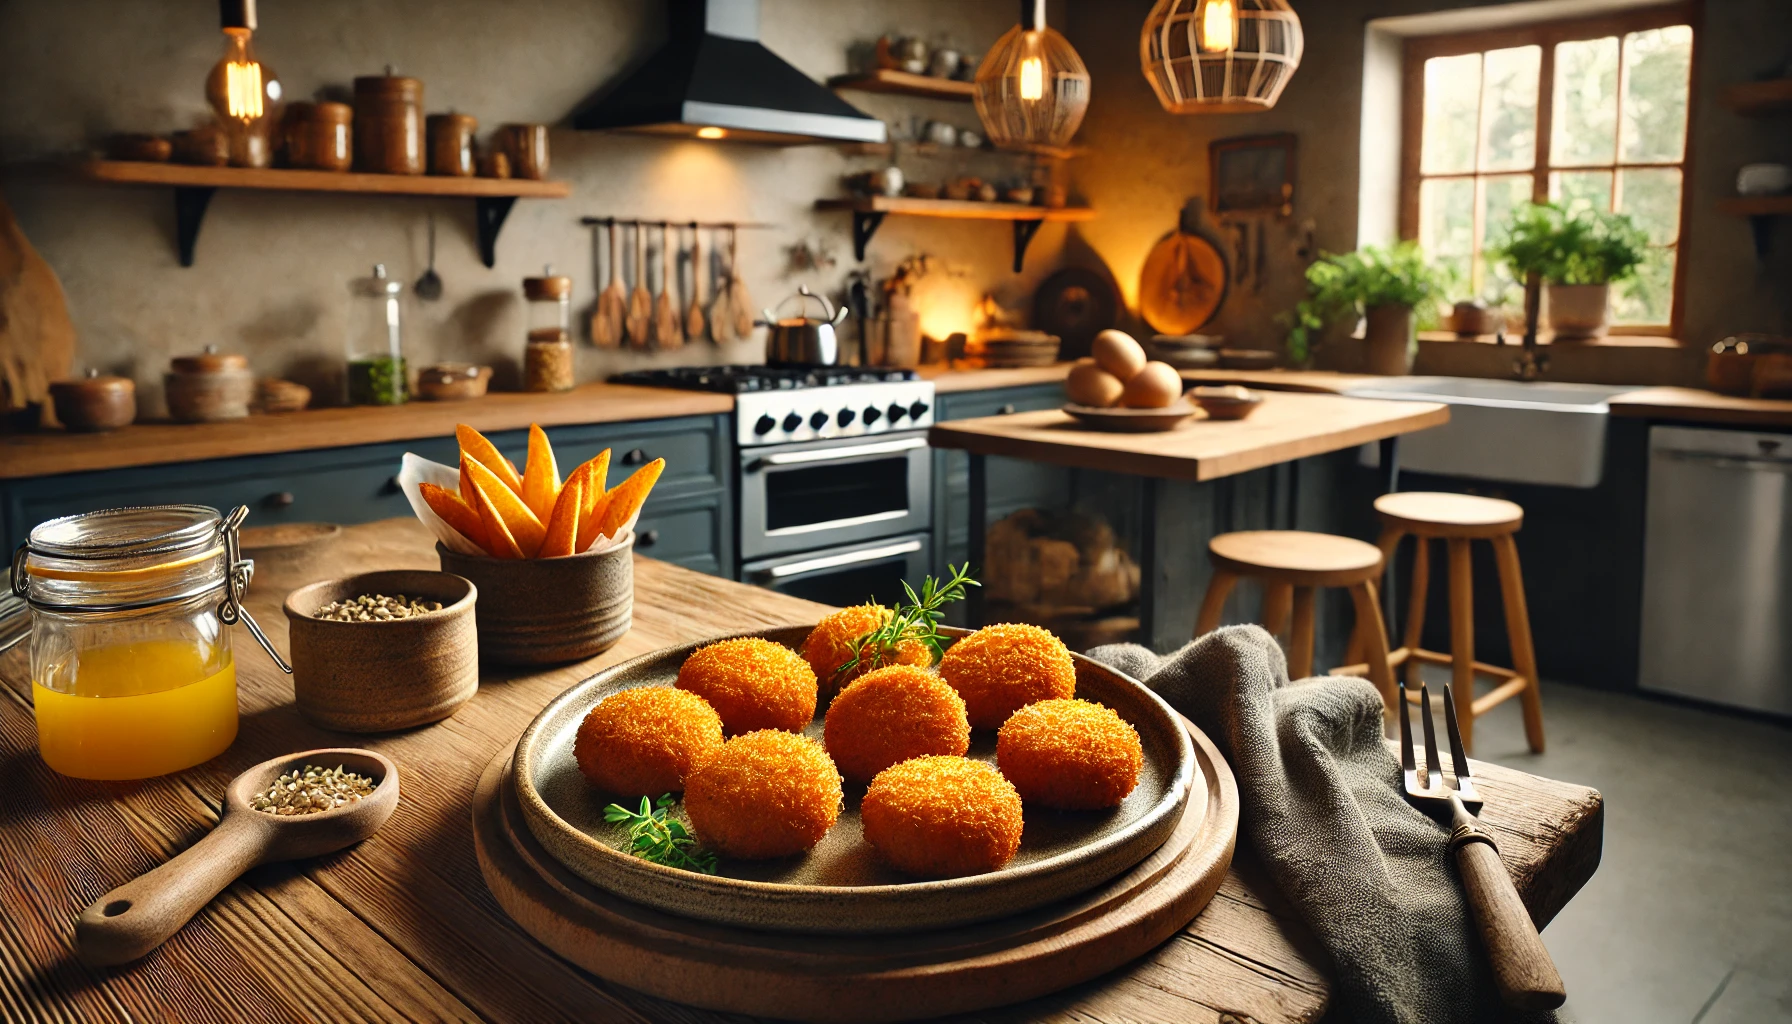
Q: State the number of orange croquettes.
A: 8